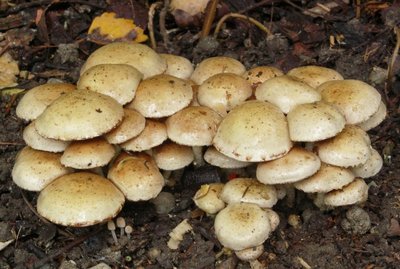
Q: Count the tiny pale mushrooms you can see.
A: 3